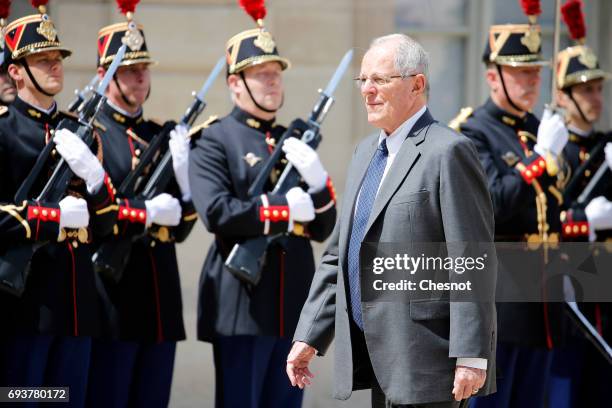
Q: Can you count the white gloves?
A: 9